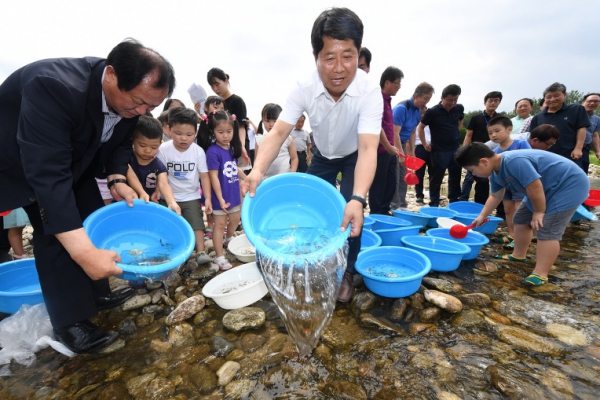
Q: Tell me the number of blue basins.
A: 15